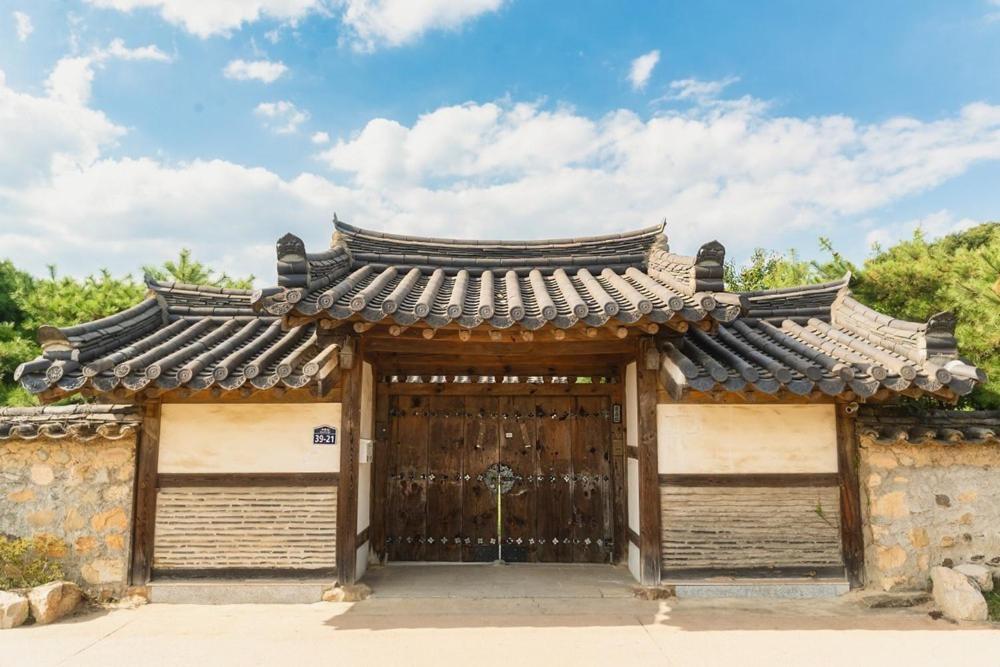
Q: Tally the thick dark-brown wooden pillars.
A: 4